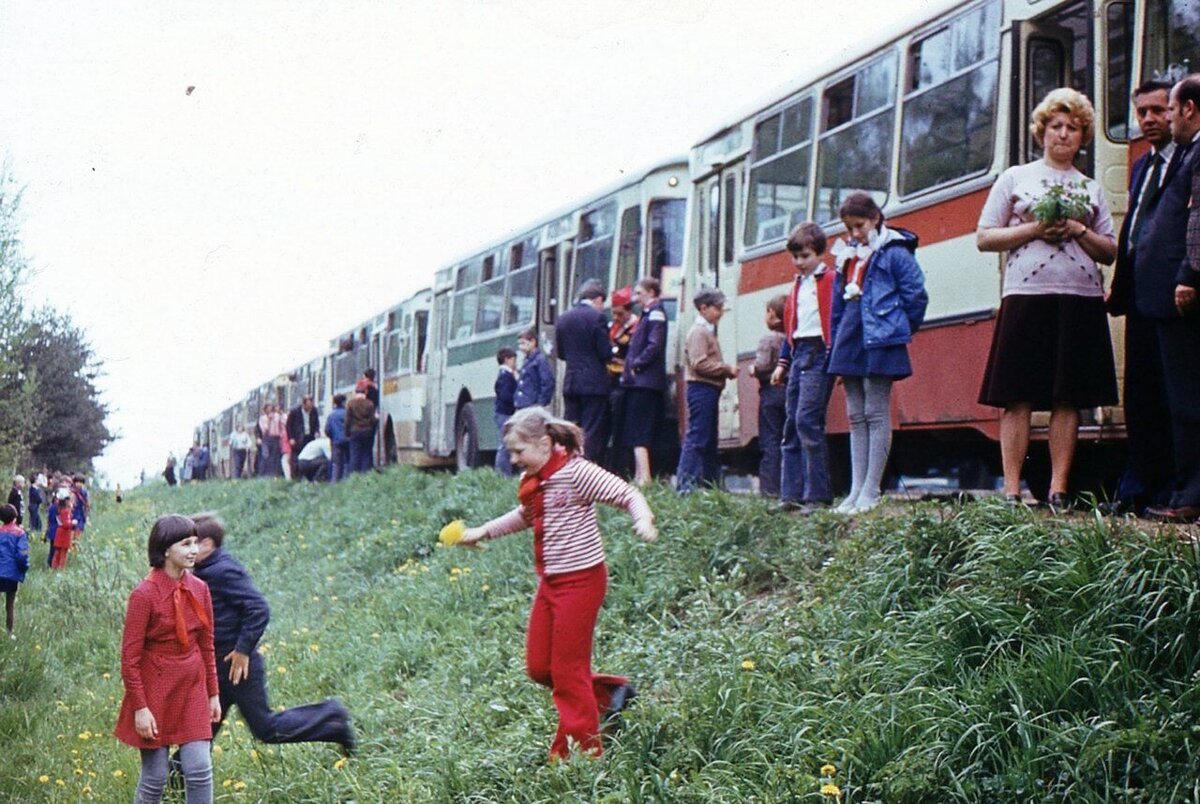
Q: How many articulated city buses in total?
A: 0